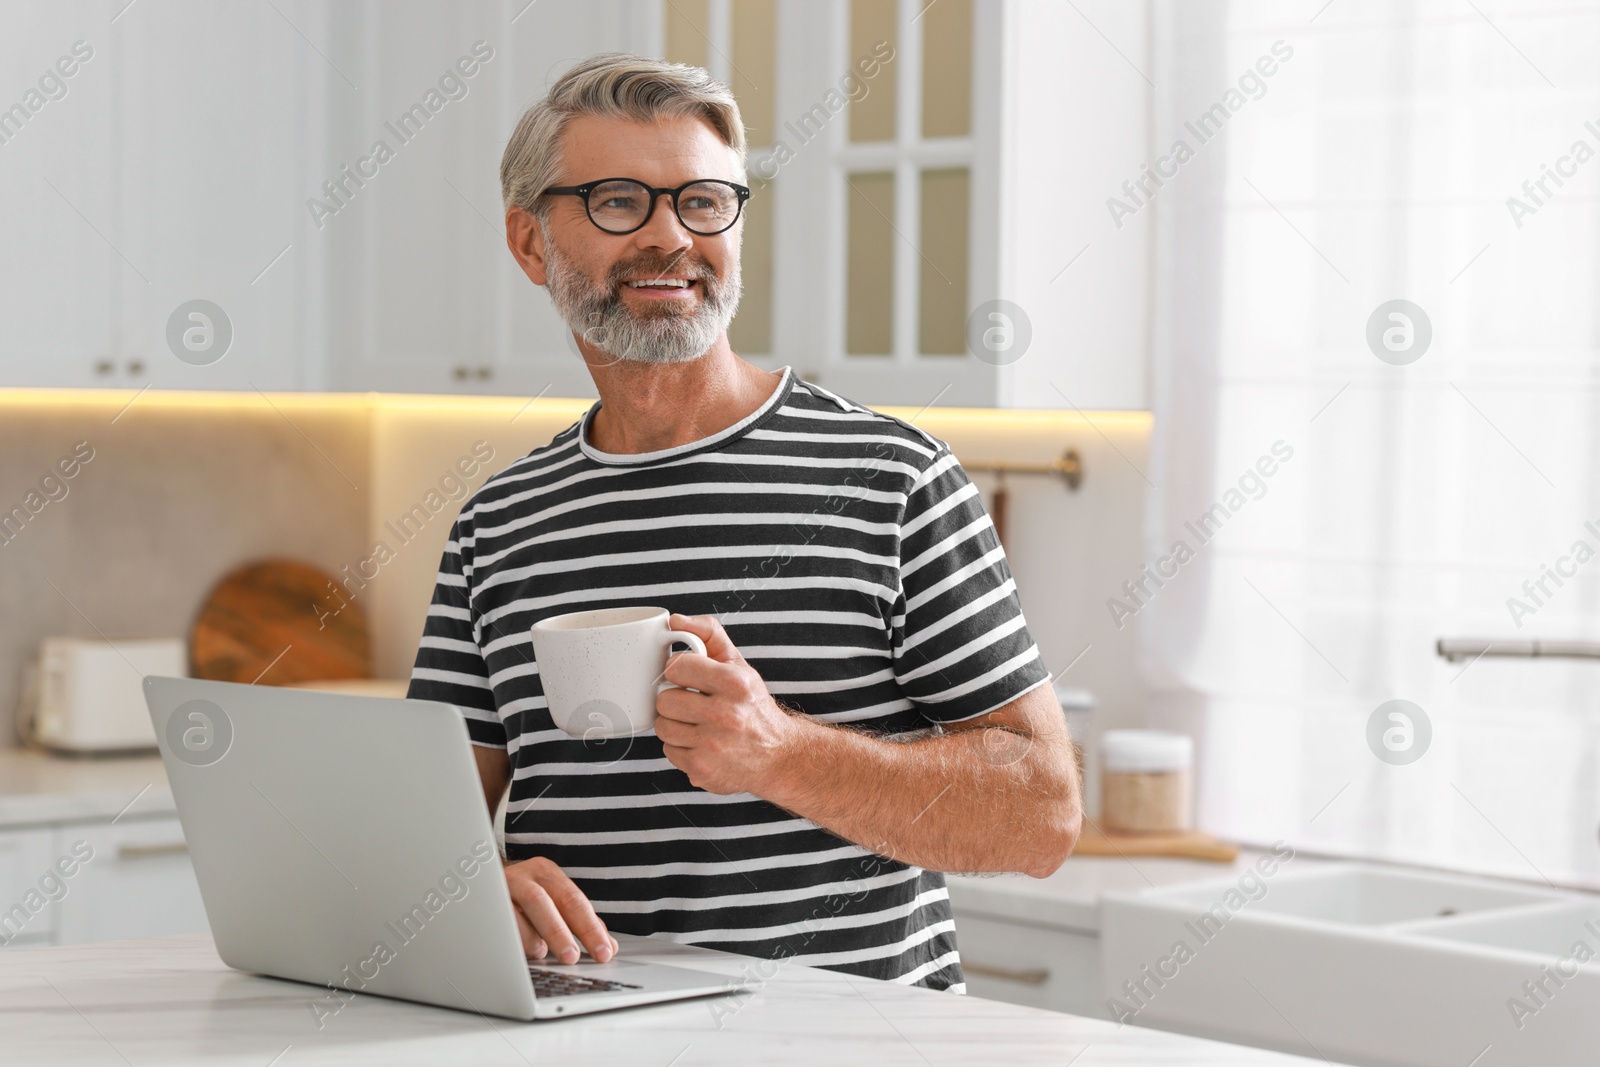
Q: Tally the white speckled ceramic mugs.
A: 1